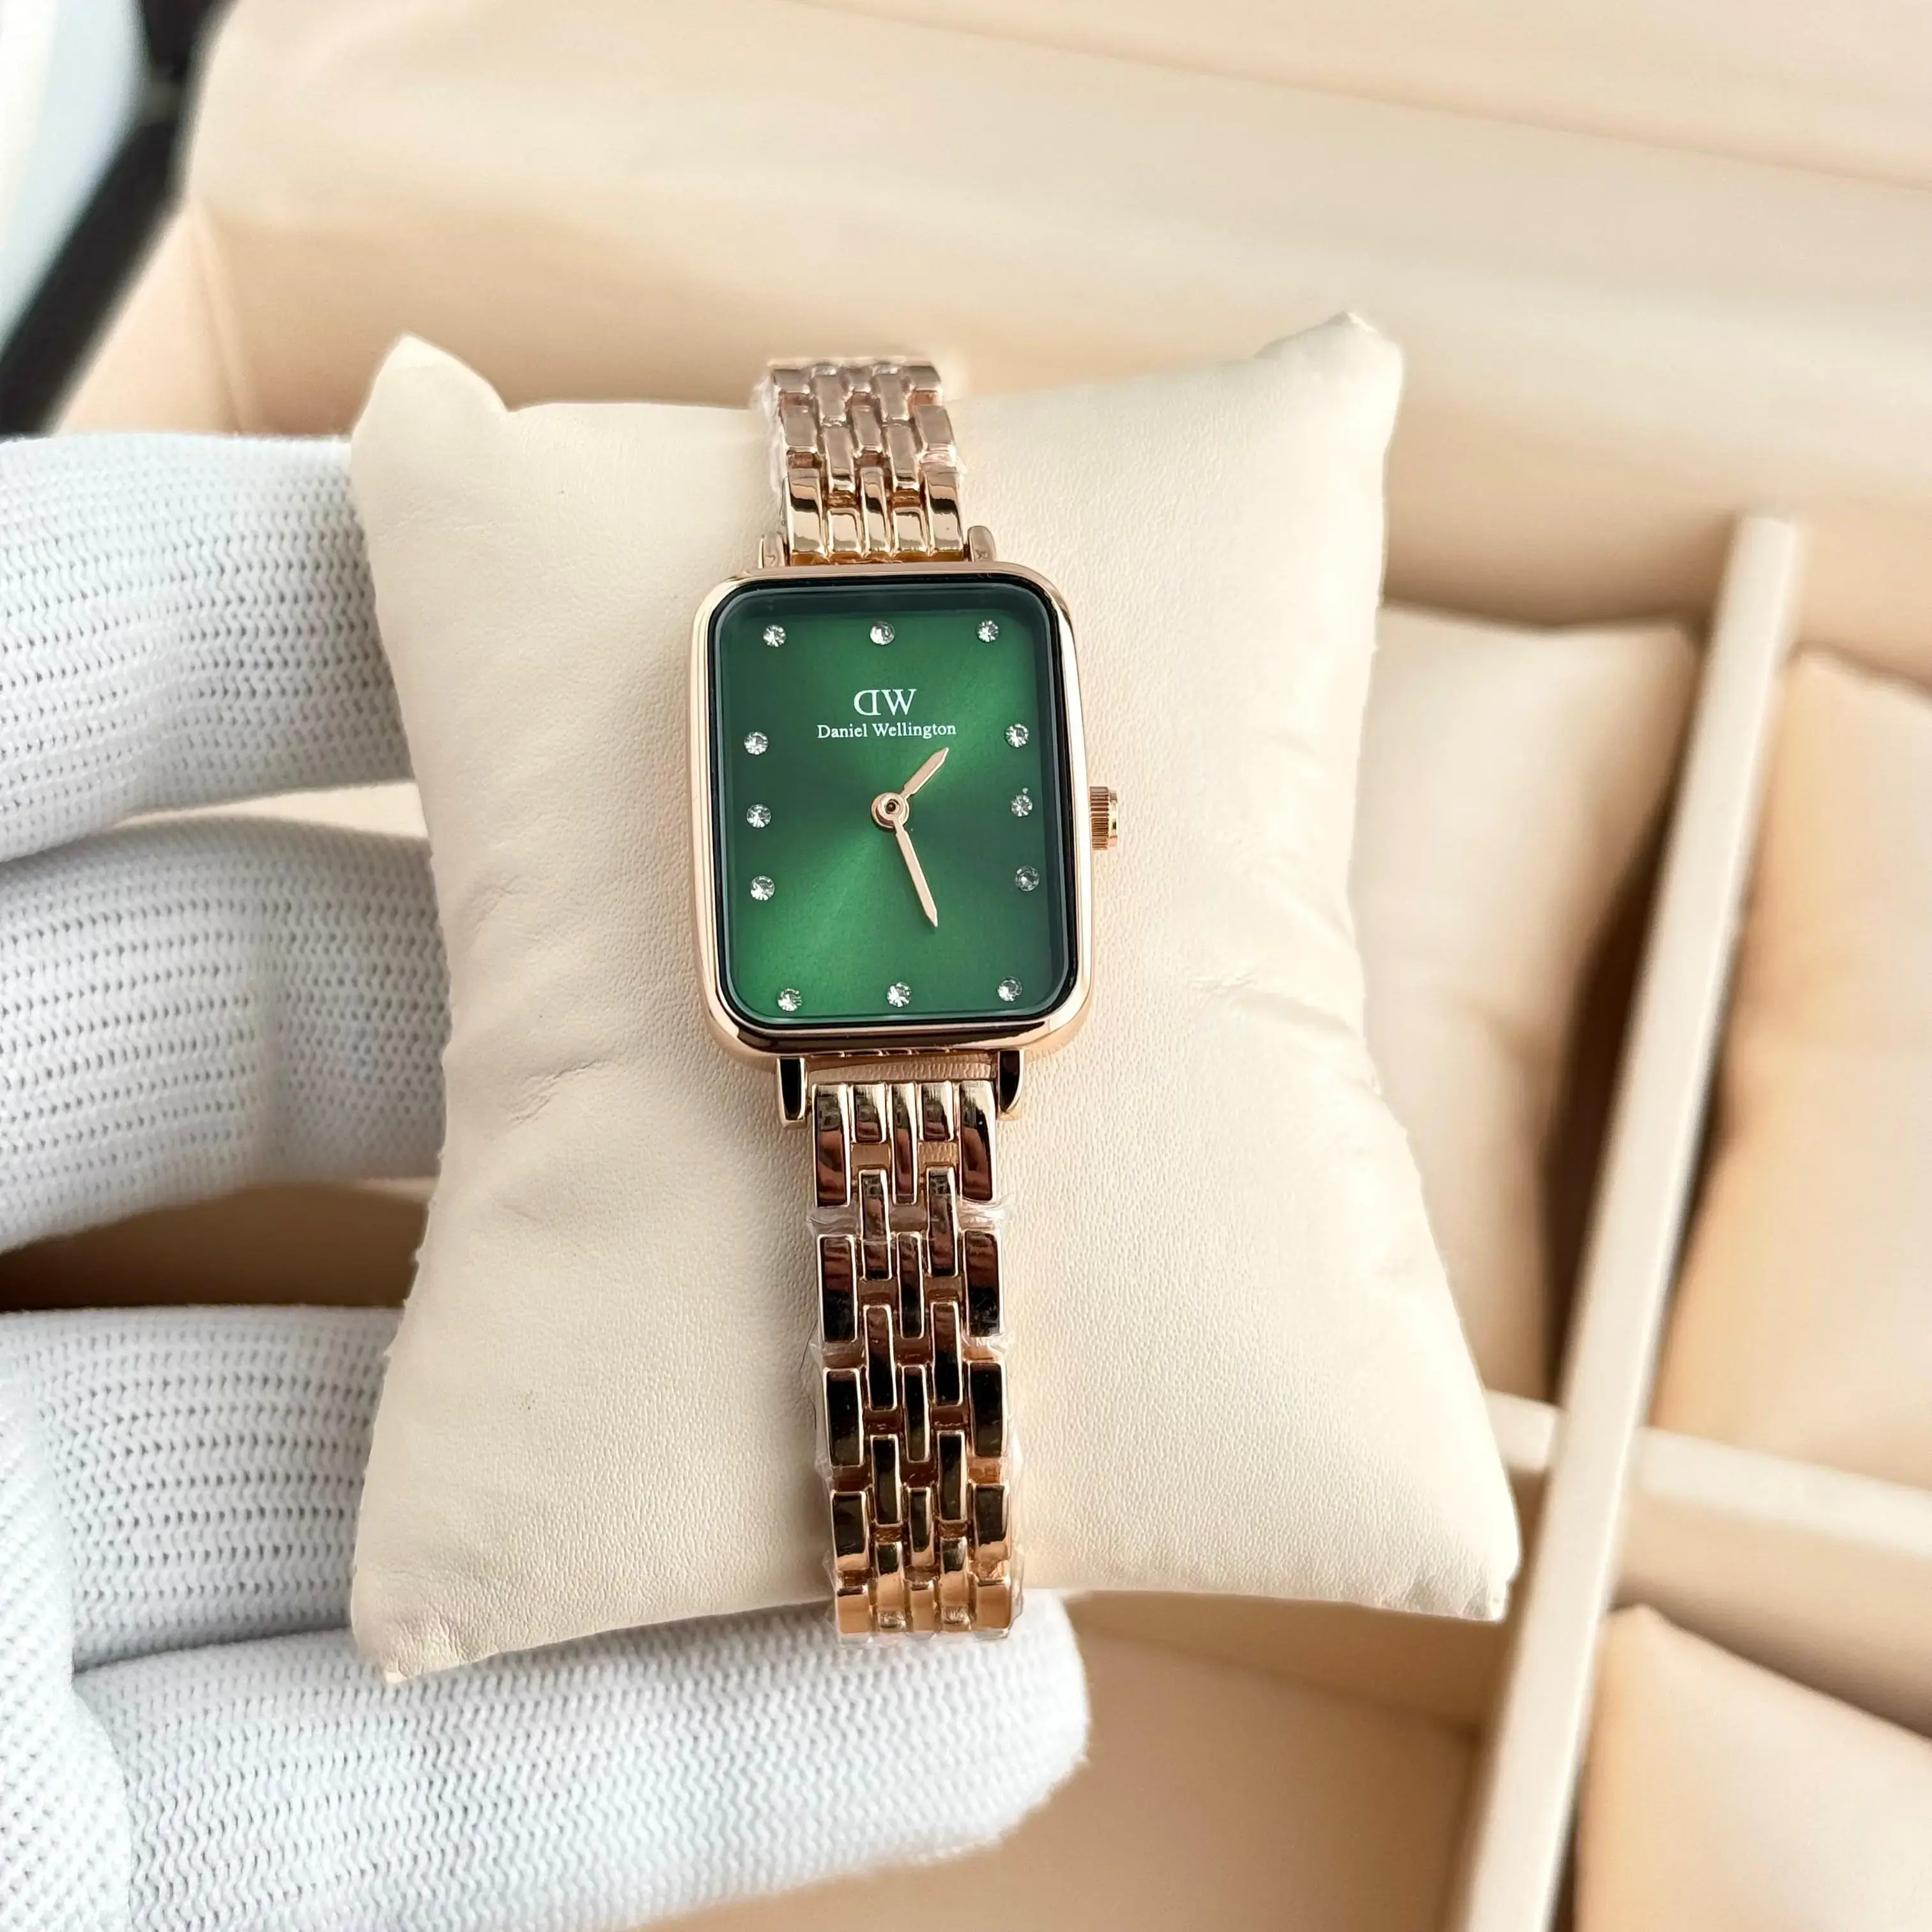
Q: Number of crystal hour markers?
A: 12